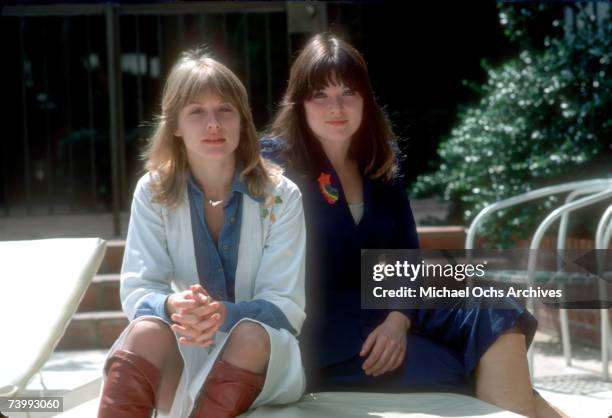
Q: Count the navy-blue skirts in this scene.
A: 1